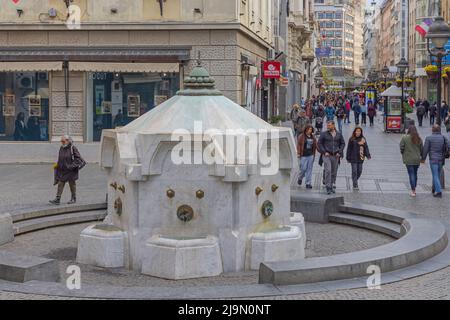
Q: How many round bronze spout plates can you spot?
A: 3